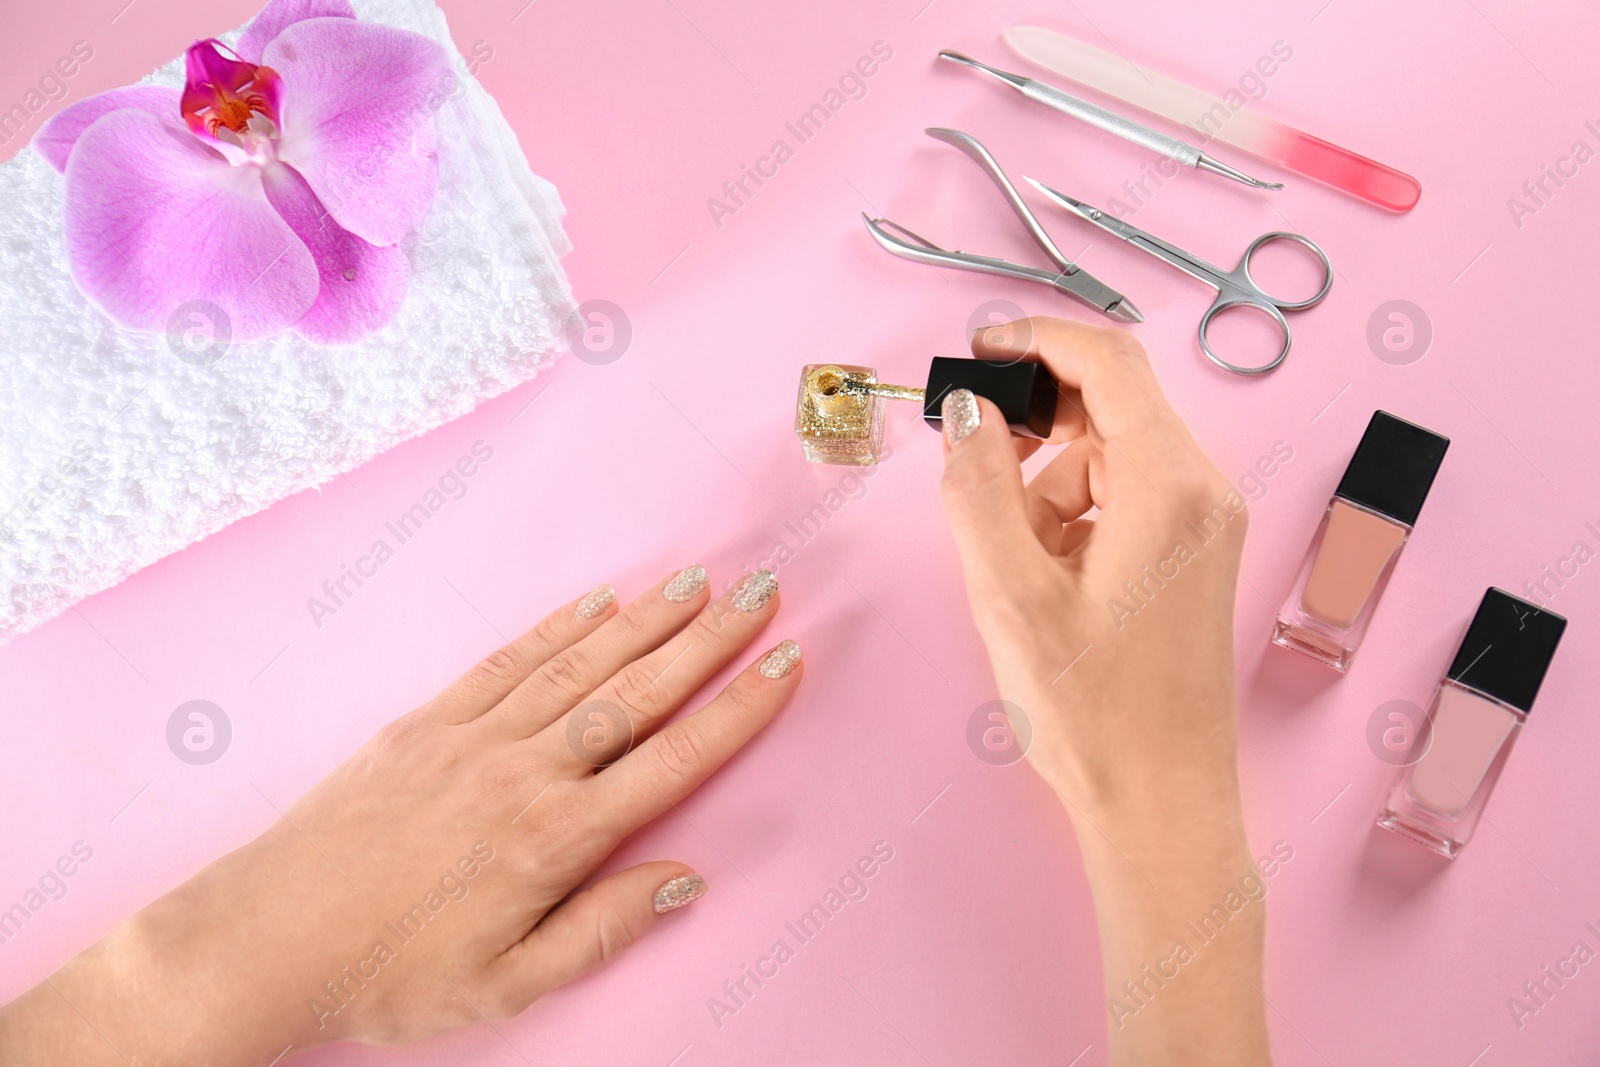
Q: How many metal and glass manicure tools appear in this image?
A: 4